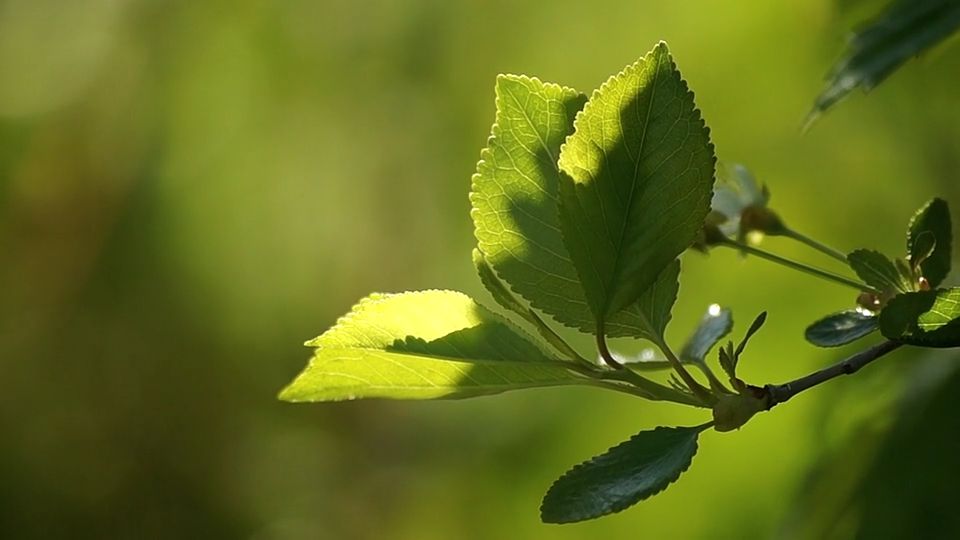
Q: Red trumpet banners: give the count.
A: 0